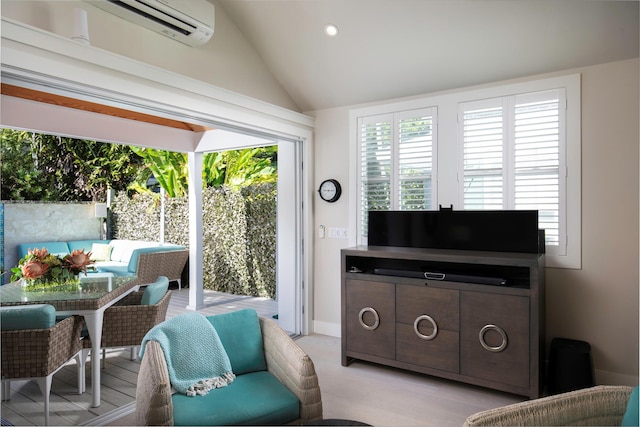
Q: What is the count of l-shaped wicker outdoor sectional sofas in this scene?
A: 1